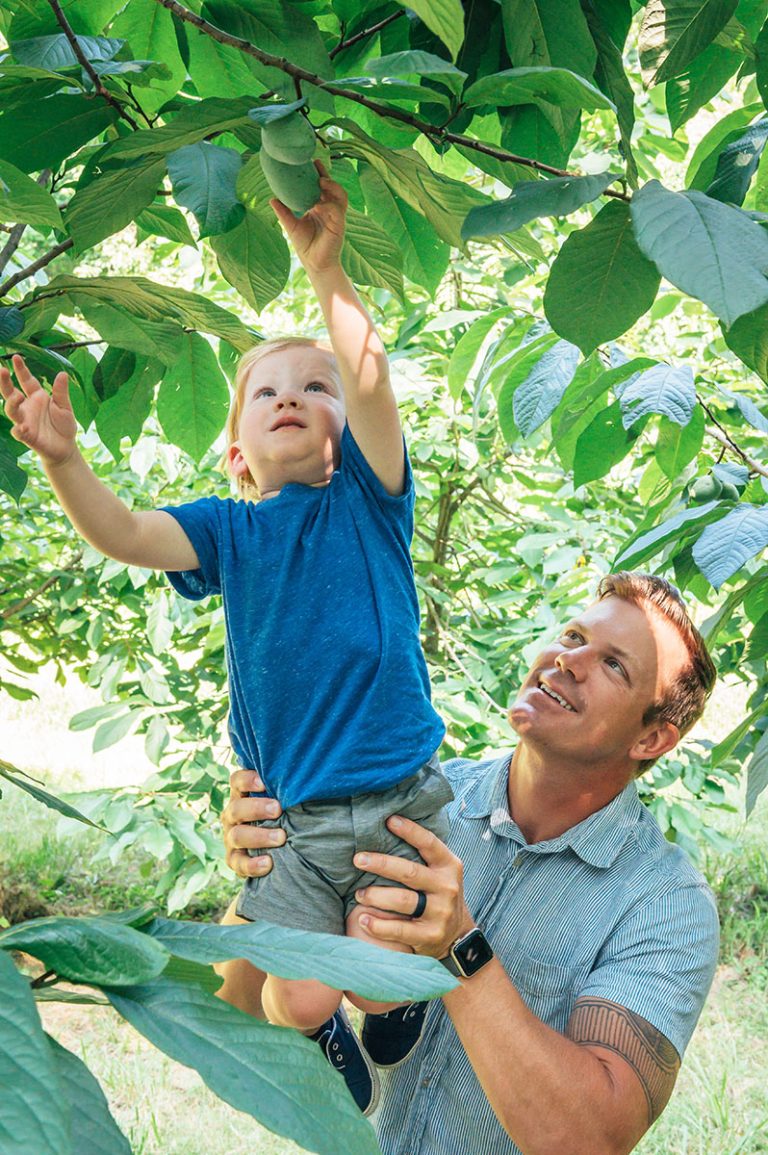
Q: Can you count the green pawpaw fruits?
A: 4